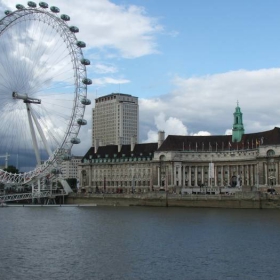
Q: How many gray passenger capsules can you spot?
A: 15